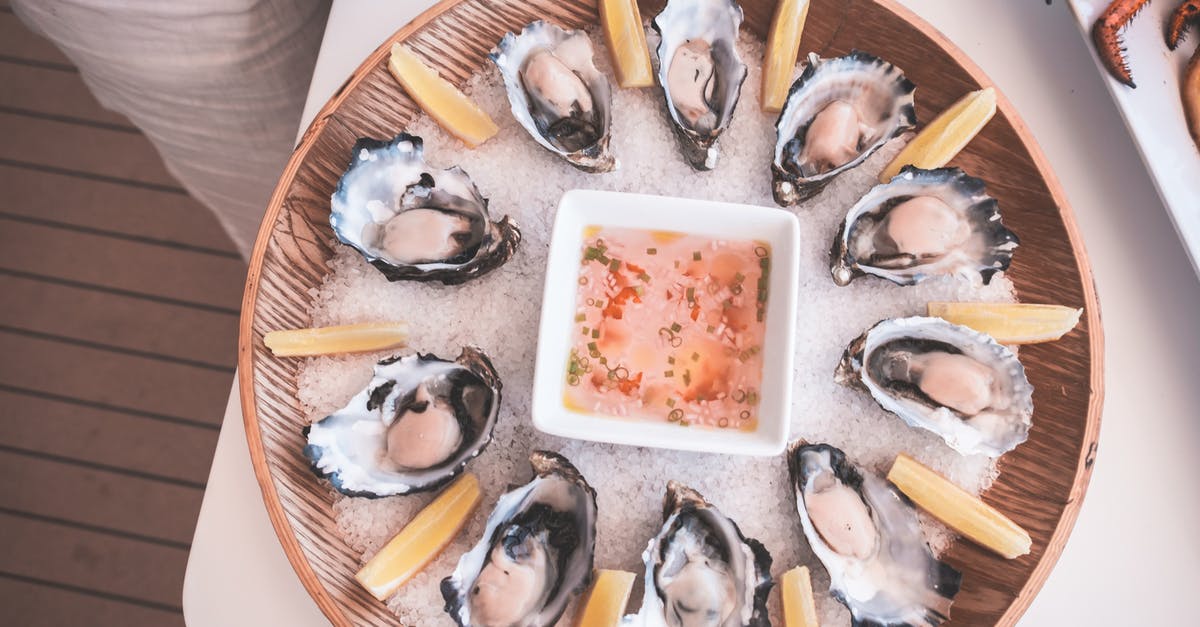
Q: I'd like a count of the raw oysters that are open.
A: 10